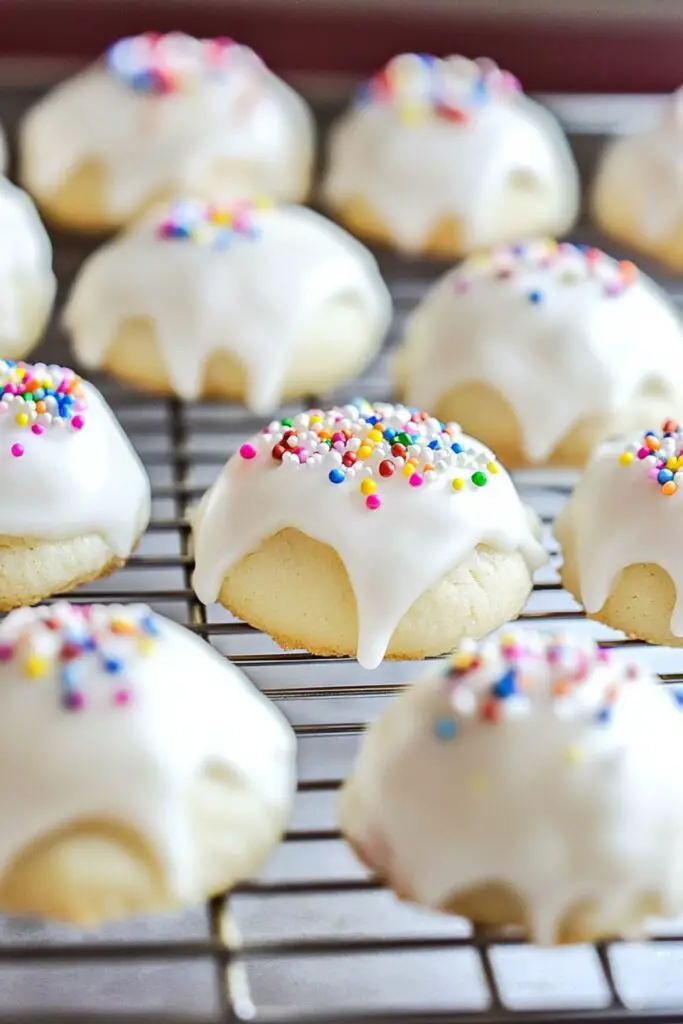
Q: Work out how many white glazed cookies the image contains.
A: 11